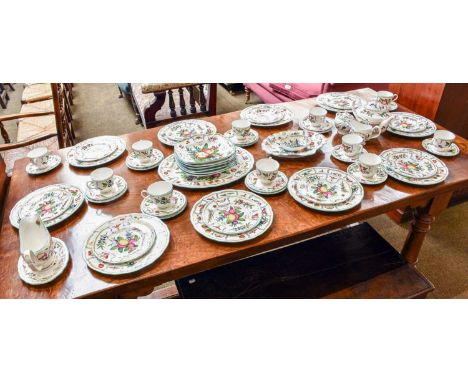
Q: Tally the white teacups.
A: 11